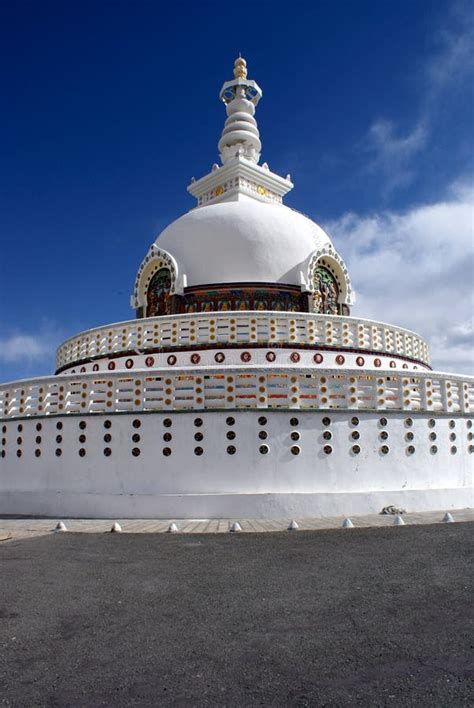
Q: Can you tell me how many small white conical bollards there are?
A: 8